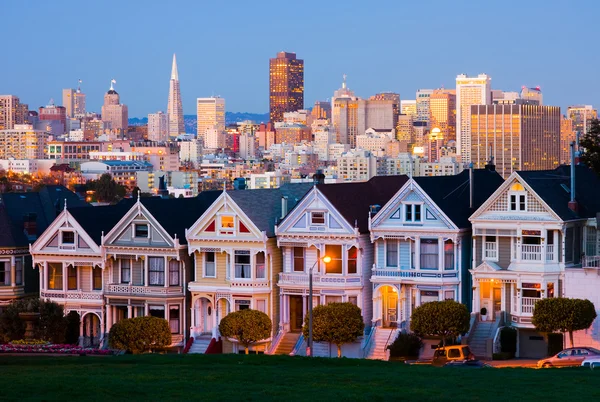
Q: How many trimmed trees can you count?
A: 5